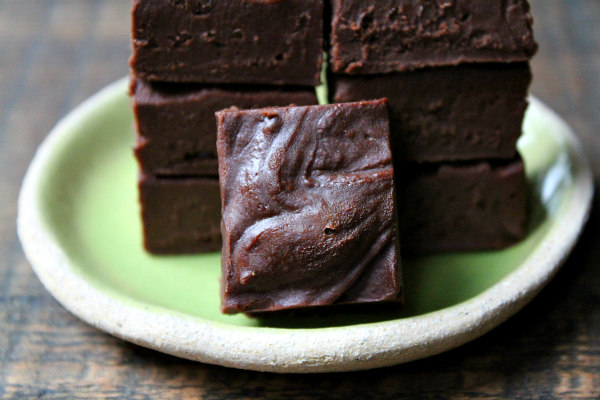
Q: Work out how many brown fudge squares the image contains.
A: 7